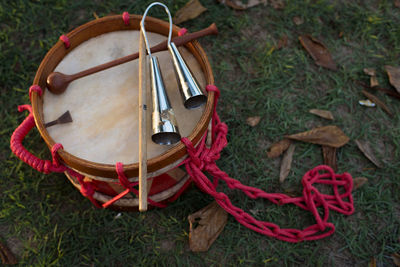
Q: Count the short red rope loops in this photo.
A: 8